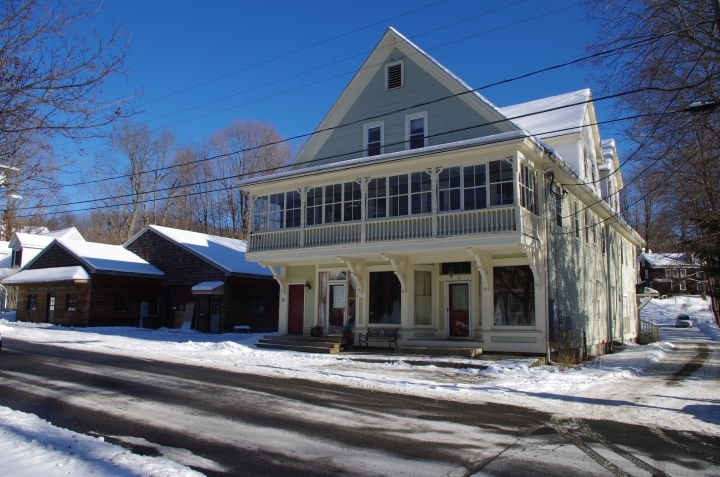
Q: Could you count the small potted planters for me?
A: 2